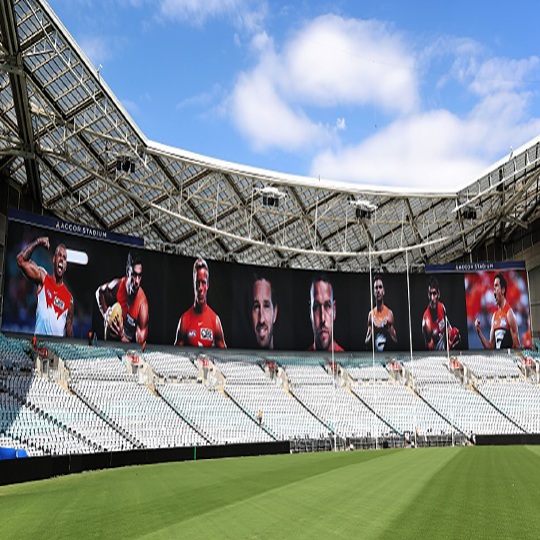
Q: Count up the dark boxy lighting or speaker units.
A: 4